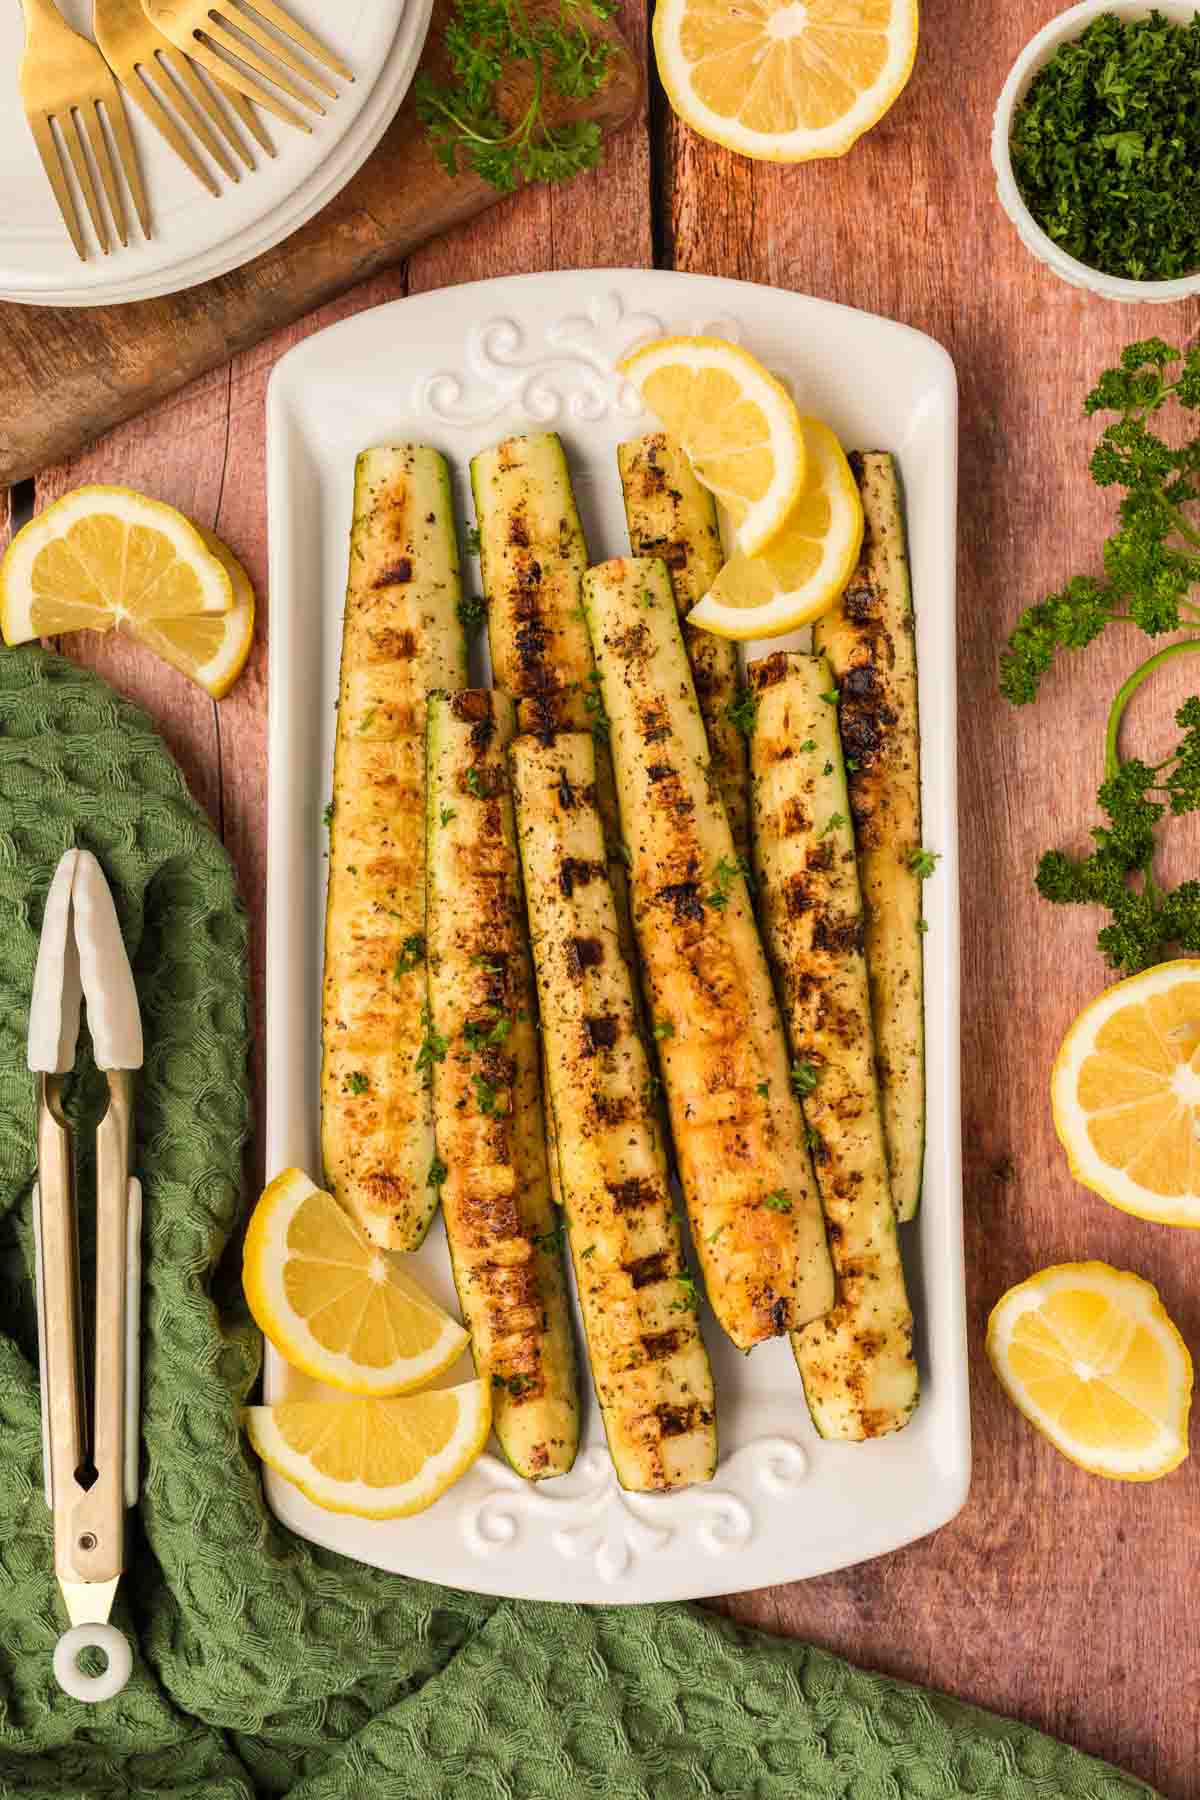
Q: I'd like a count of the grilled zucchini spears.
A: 8